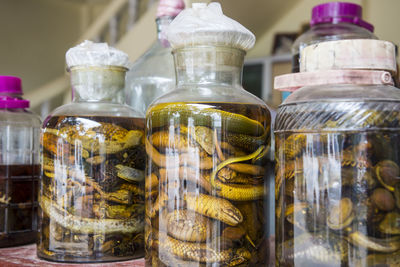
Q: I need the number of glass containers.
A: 6